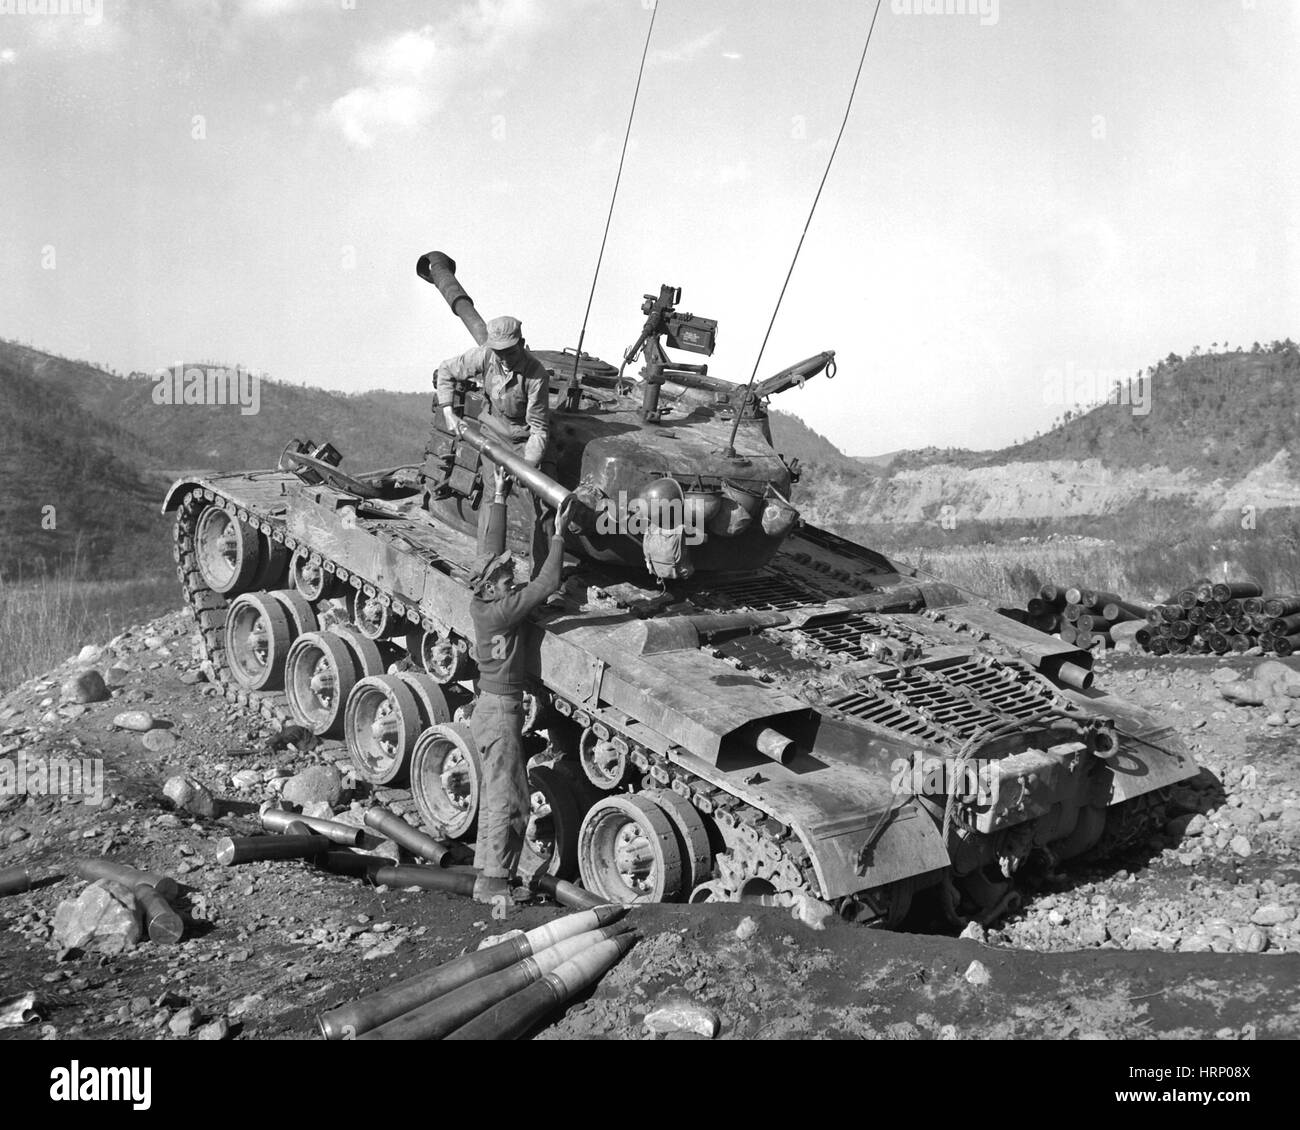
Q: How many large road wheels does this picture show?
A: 7